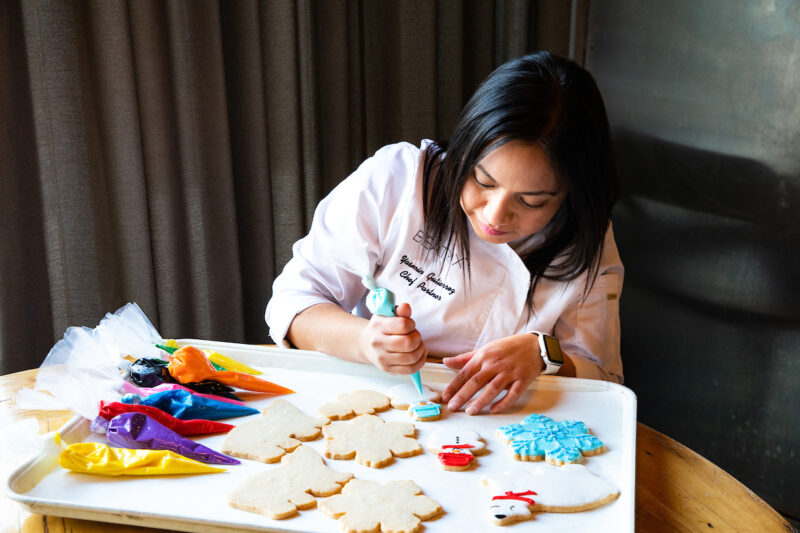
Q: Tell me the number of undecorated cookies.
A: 5